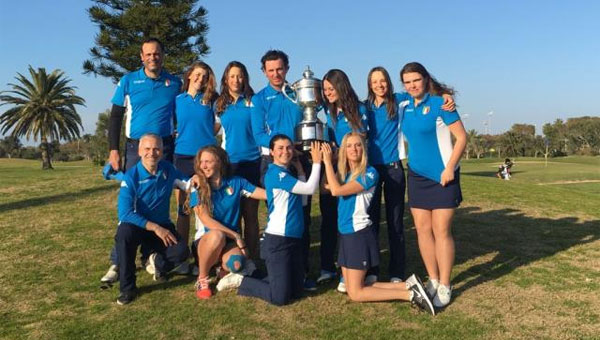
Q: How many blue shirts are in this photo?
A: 11